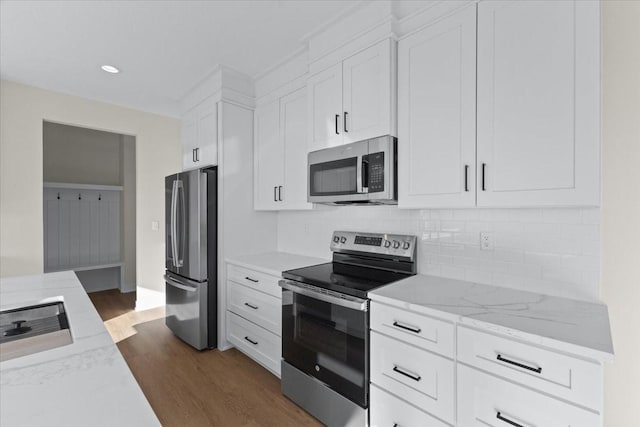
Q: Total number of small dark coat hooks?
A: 3